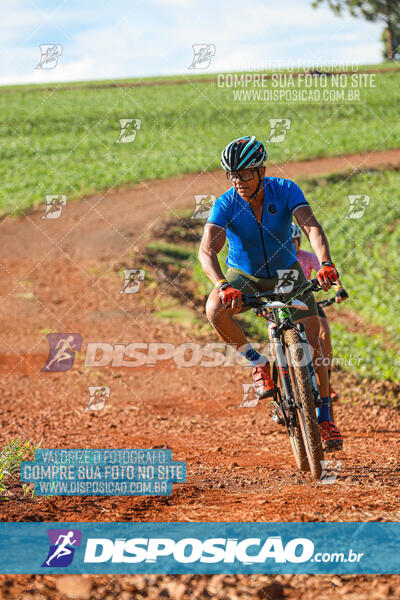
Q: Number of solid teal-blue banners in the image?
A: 2